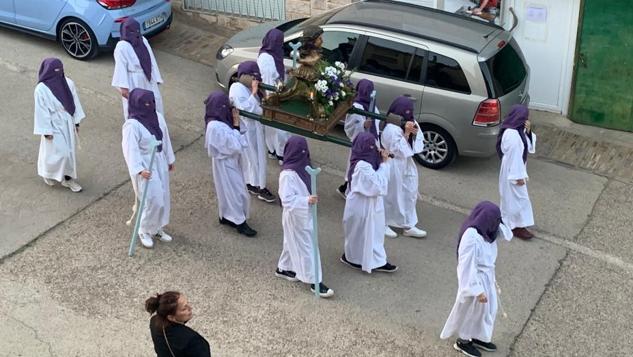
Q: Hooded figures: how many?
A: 12